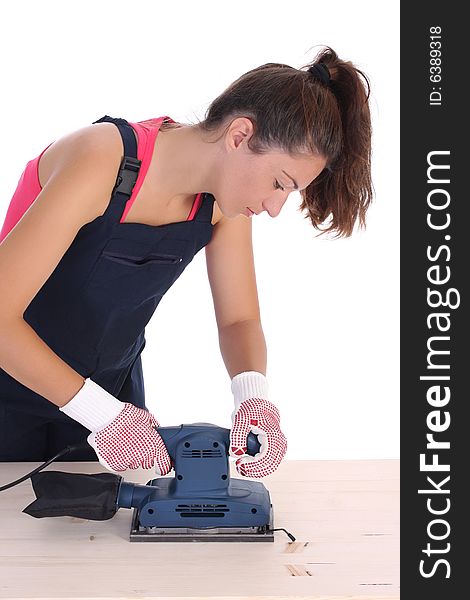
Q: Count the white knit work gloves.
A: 2